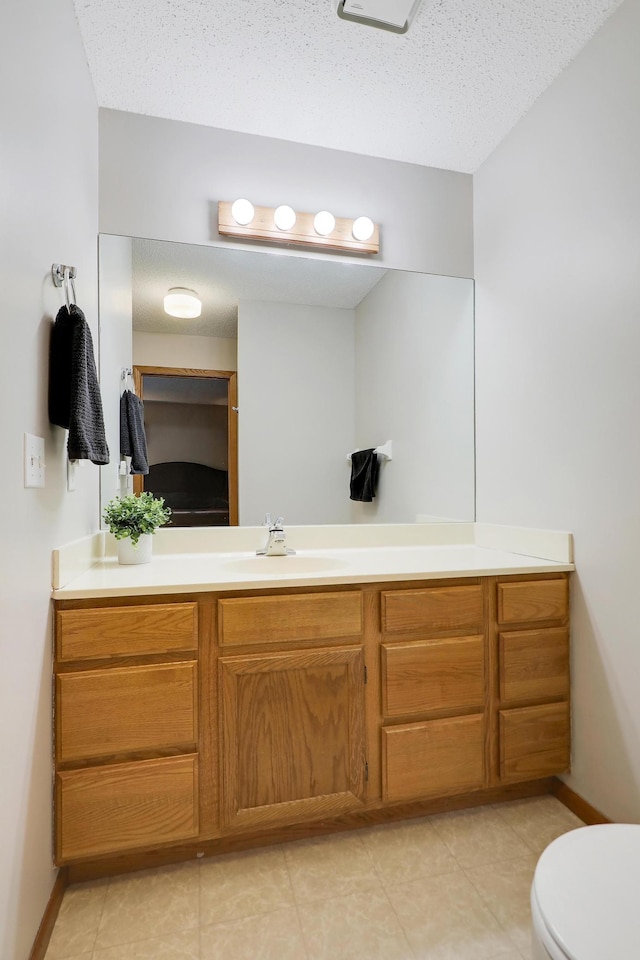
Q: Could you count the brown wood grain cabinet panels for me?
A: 11